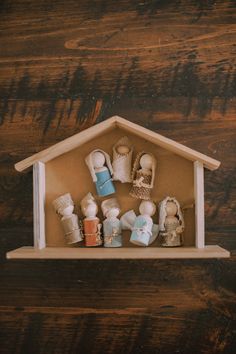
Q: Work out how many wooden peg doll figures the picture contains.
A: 8